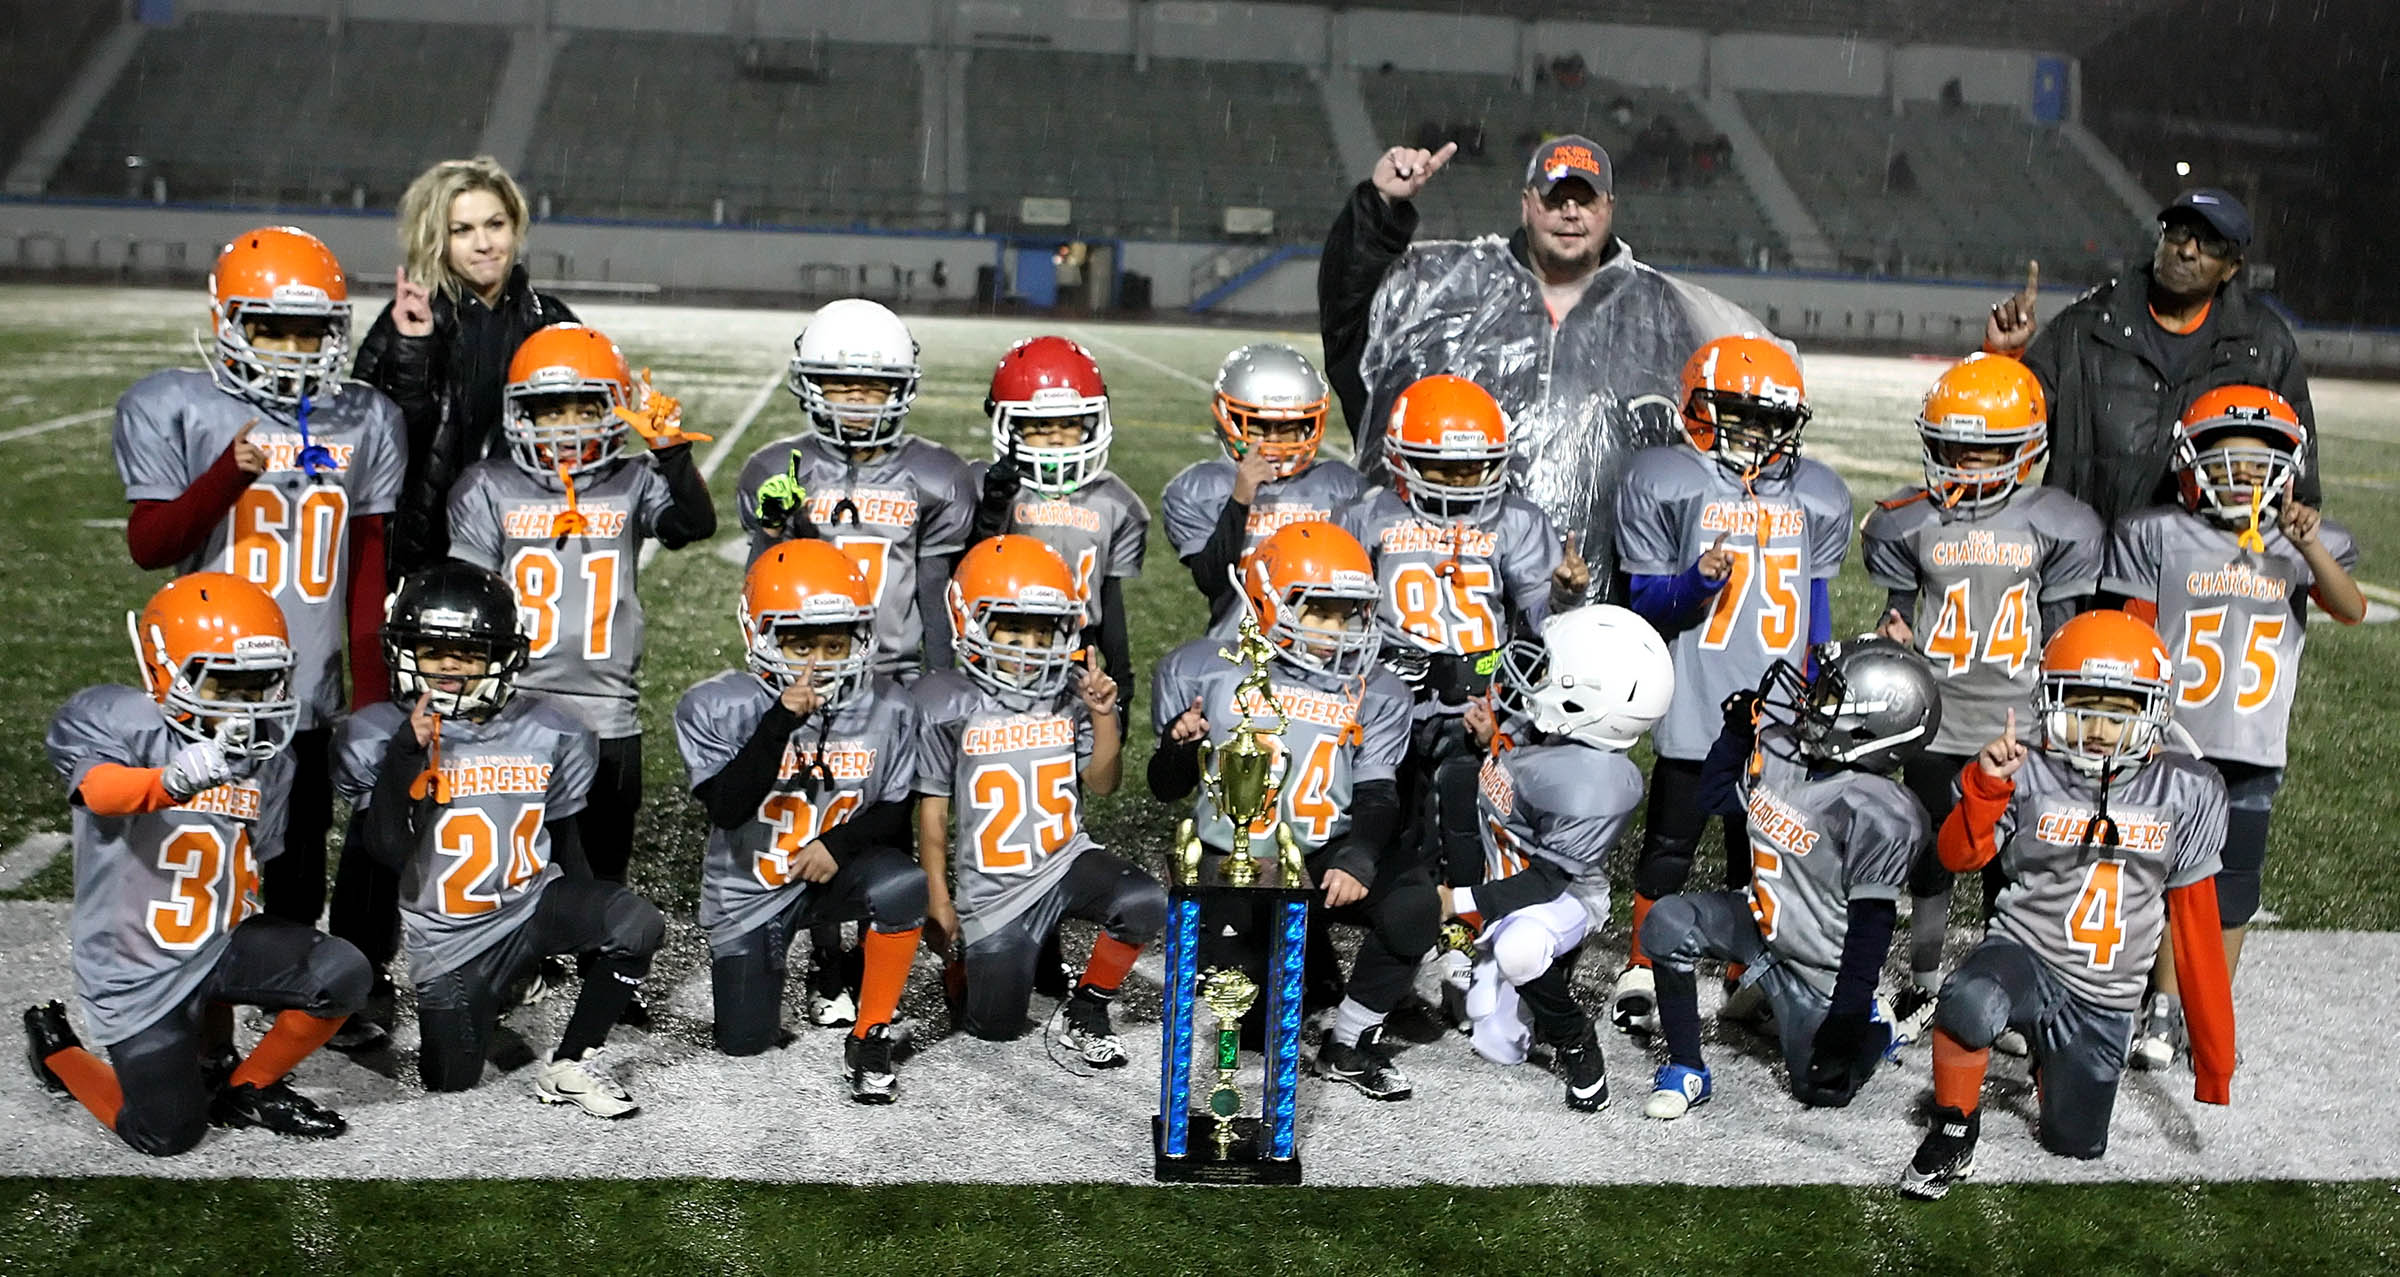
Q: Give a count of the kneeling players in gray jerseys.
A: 8